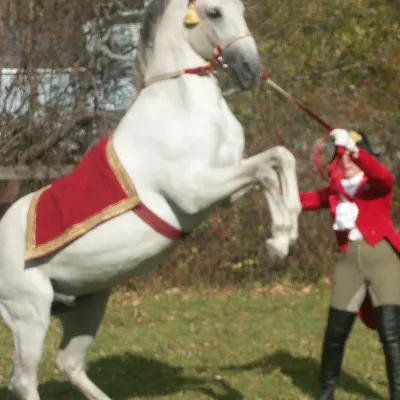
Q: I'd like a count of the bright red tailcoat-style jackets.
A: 1